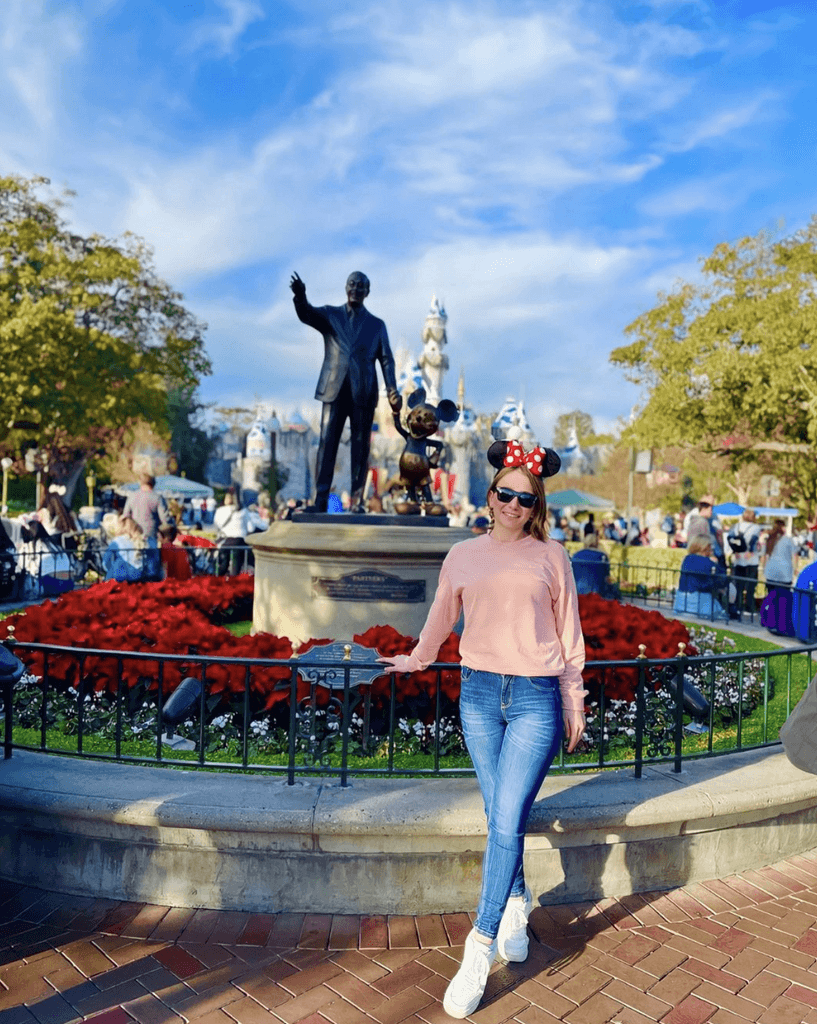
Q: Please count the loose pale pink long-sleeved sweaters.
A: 1